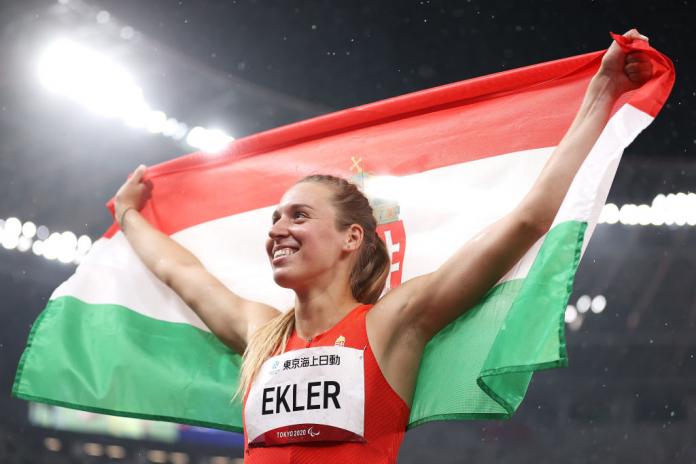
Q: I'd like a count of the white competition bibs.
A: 1